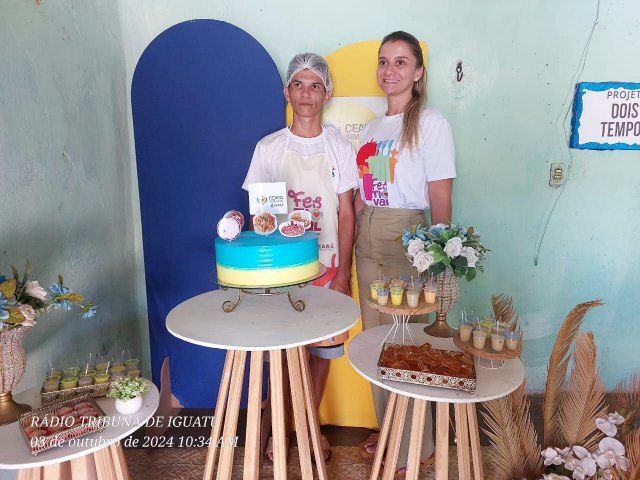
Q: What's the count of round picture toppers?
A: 5